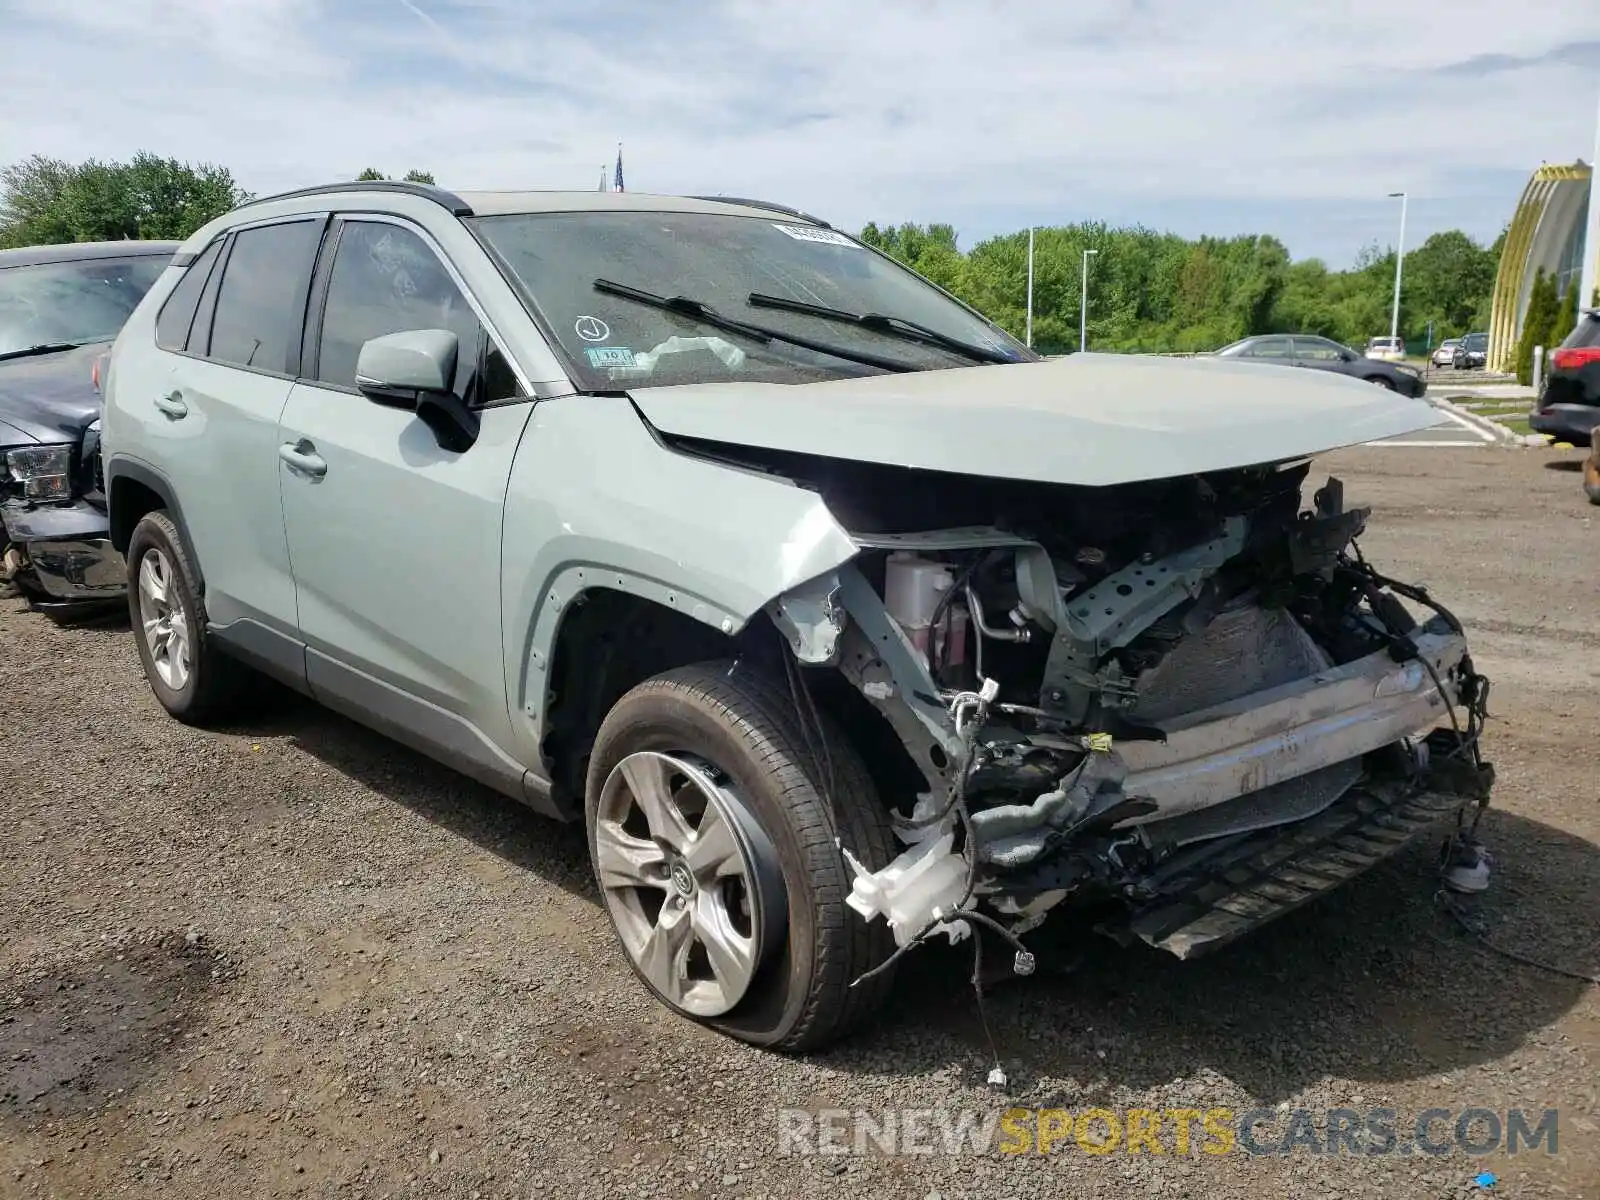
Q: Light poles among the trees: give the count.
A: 3